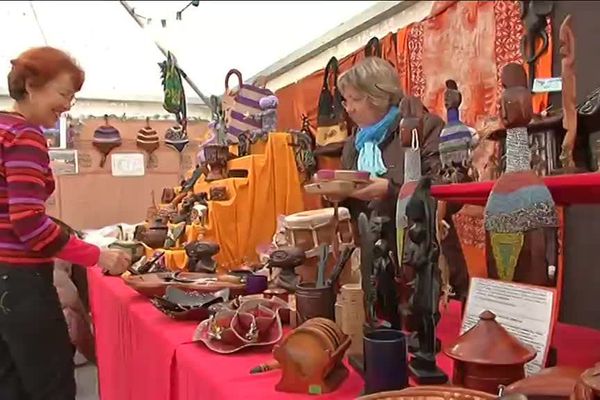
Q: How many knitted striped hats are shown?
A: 3